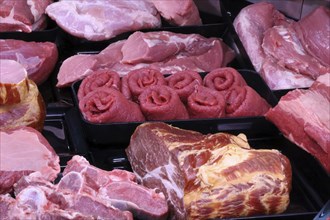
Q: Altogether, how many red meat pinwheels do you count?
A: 8